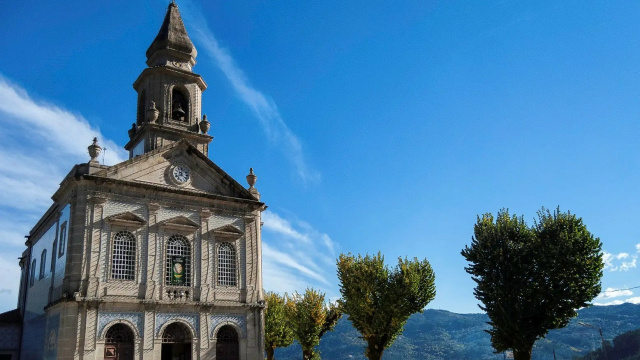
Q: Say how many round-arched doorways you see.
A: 3